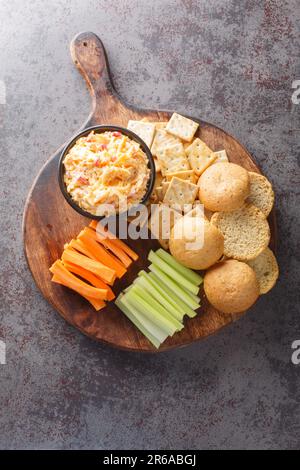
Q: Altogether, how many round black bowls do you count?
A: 1